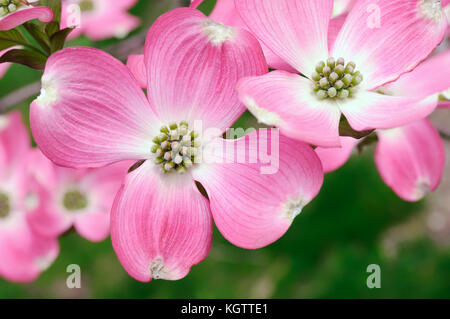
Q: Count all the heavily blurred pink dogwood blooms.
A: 3